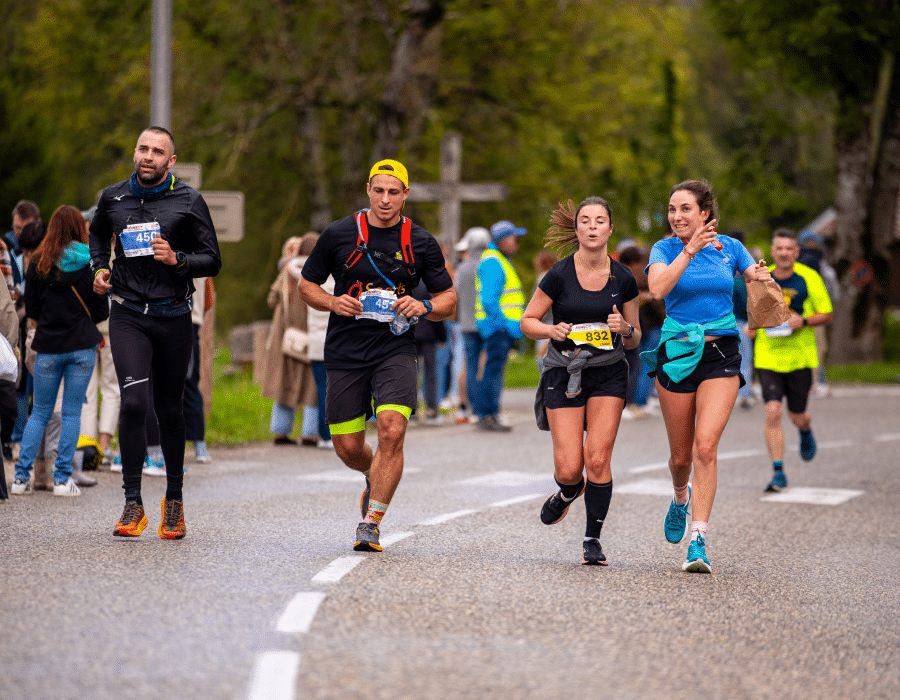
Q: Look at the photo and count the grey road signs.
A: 2